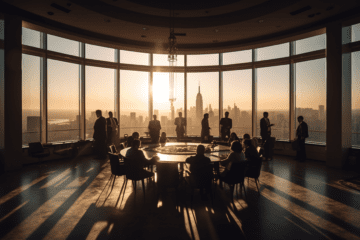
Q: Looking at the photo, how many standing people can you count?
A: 8